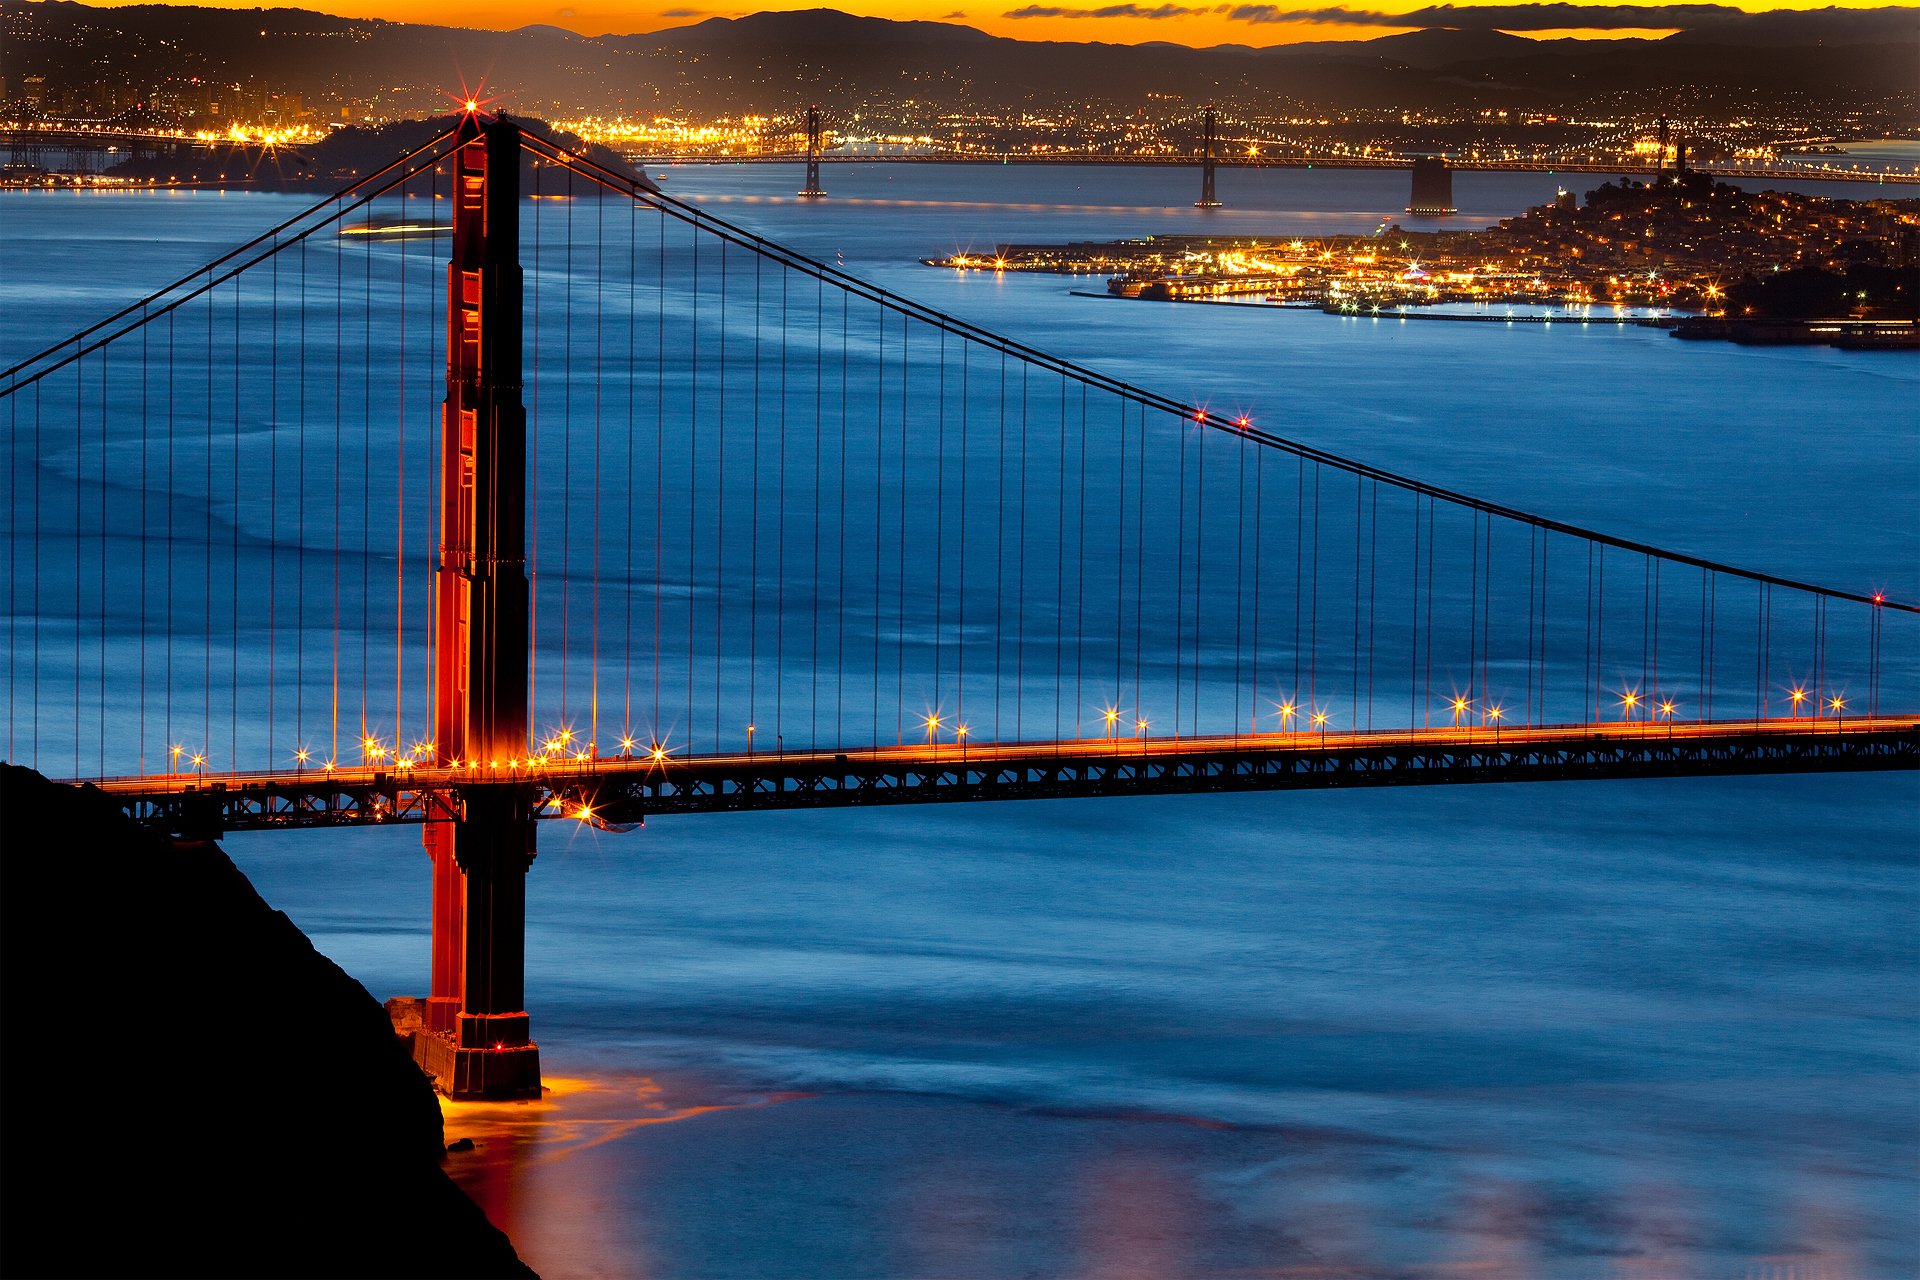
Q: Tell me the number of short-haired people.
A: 0